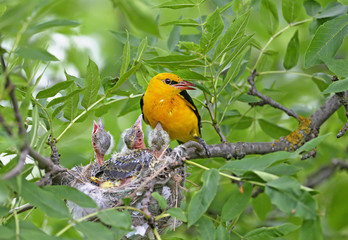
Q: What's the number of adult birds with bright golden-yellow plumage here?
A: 1